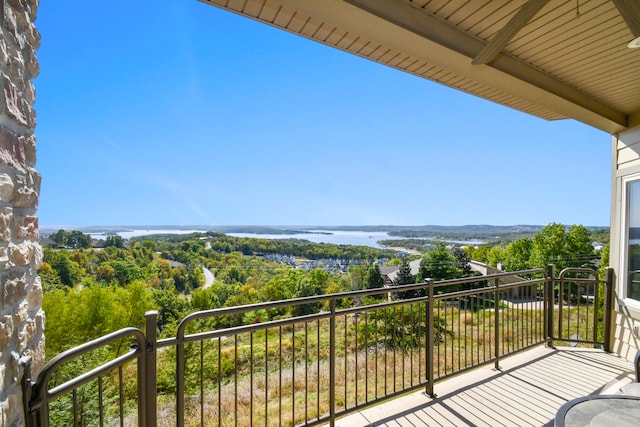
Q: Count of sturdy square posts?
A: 5